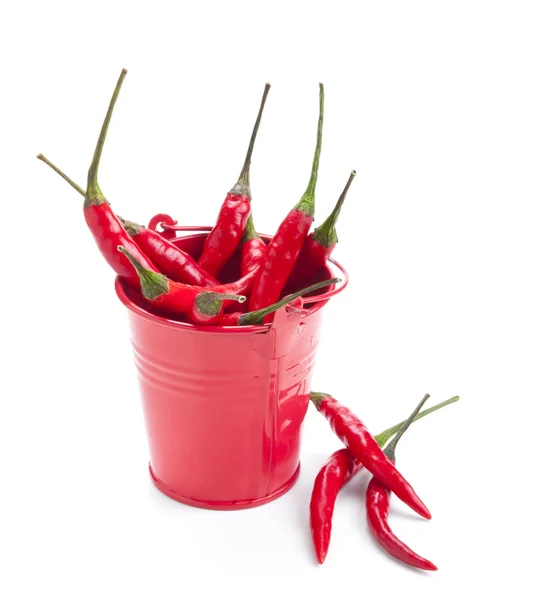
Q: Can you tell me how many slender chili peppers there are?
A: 12